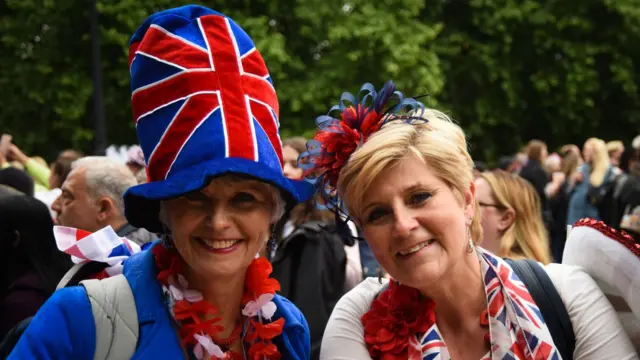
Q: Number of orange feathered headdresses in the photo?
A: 0